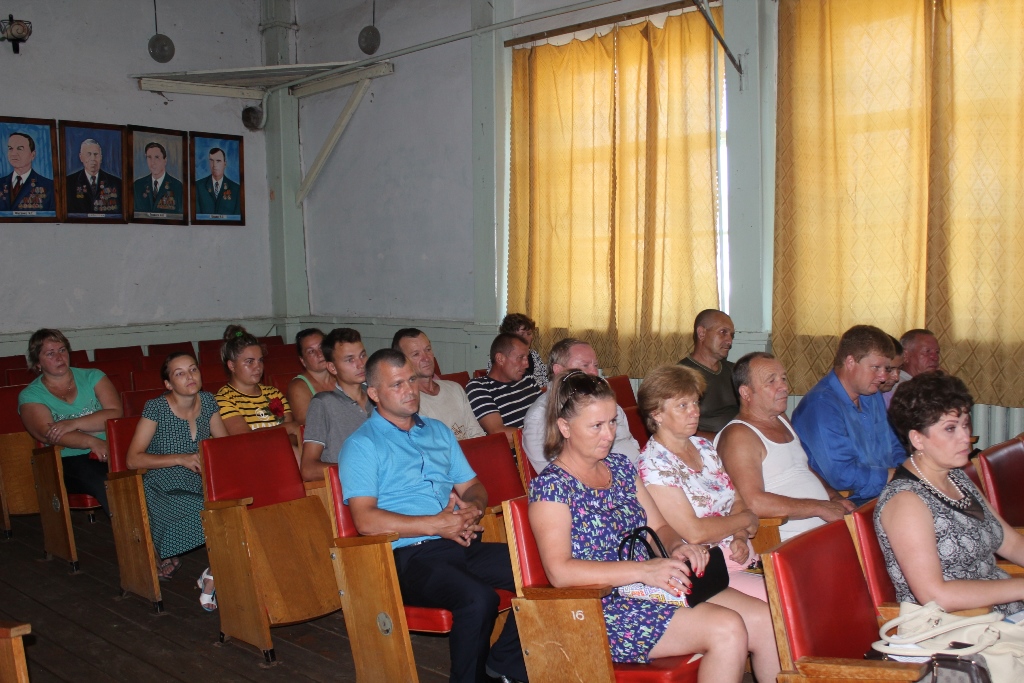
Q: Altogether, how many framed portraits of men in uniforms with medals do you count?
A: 4